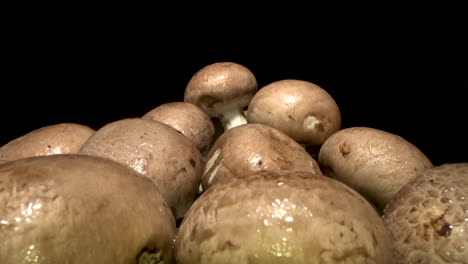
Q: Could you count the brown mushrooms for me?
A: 10